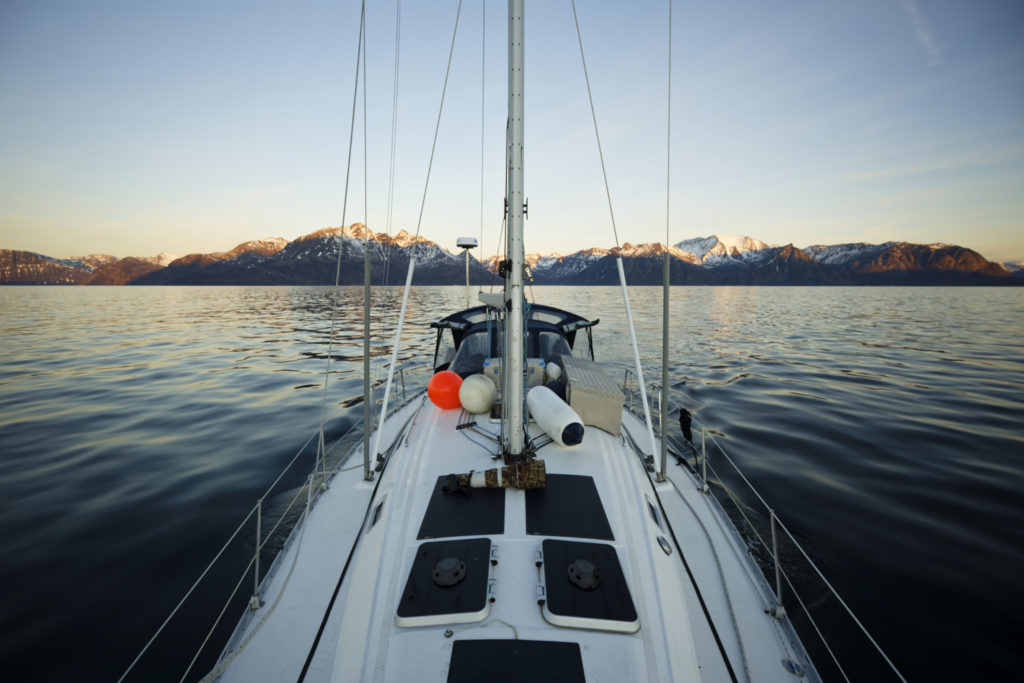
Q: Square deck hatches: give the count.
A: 2